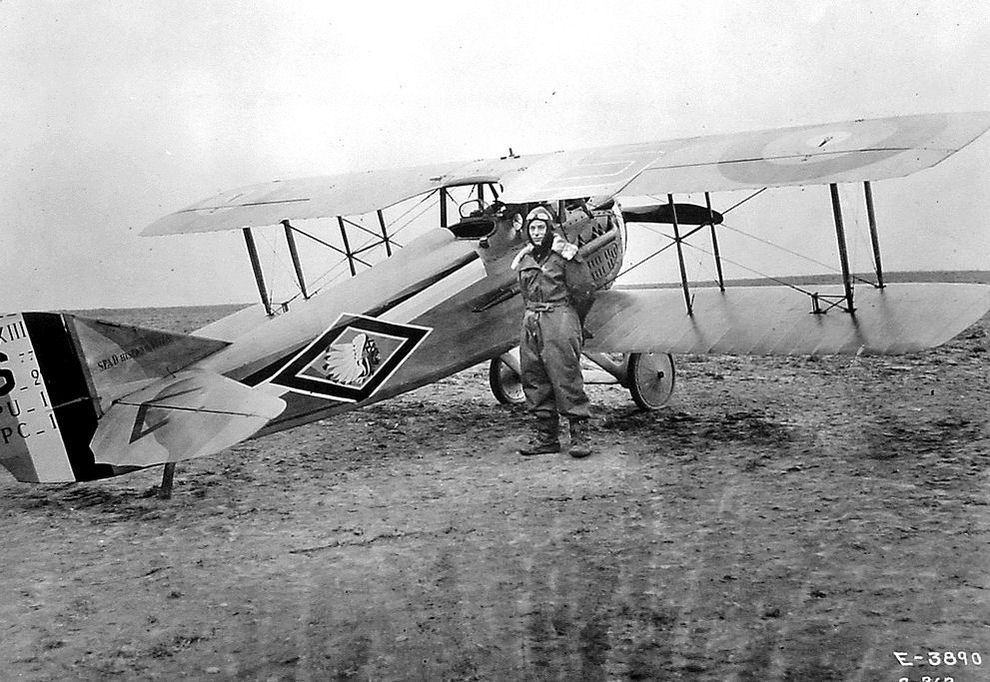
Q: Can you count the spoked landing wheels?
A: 2